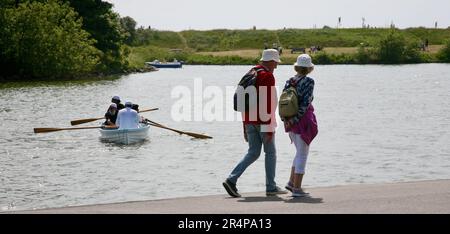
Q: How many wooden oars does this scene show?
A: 4